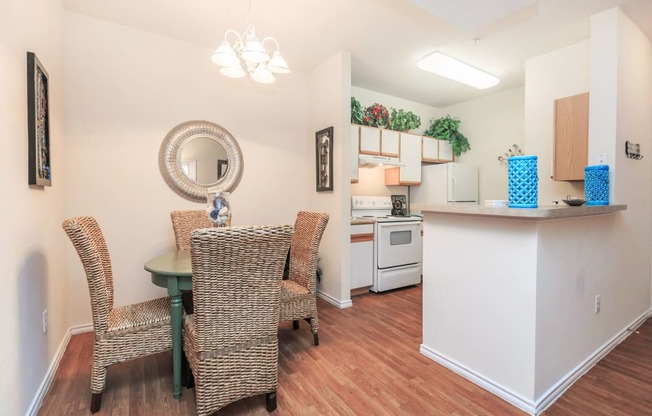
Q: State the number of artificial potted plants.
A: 4